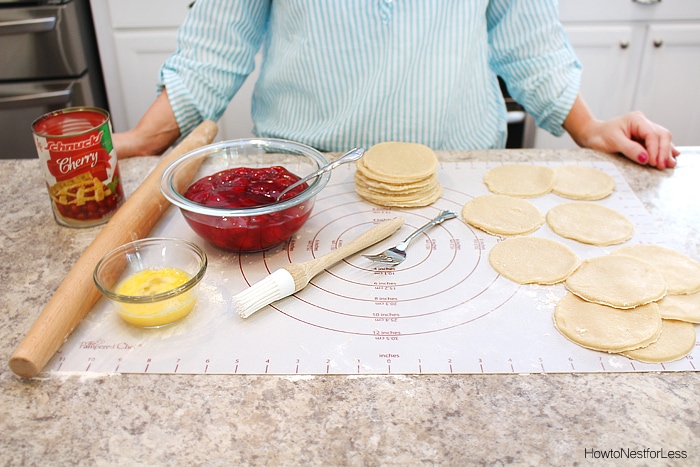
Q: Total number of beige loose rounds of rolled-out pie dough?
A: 10